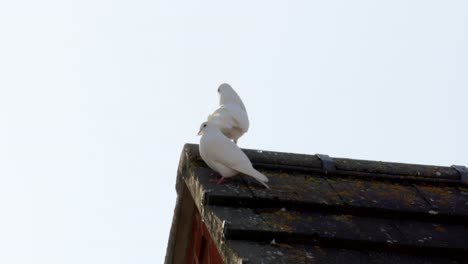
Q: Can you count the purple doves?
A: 0